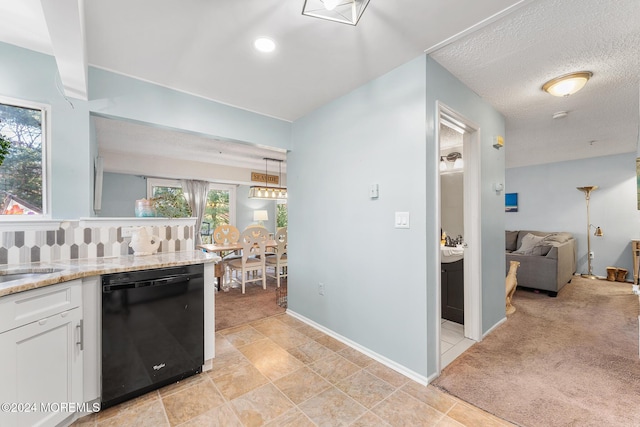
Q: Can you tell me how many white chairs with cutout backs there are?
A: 2